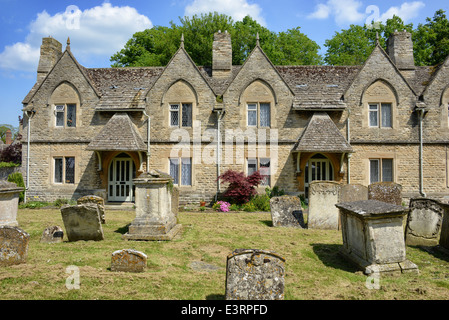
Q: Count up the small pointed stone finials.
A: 4